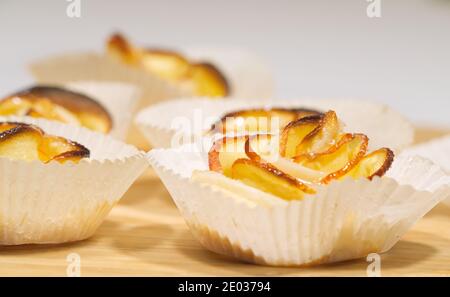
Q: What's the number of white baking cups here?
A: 6